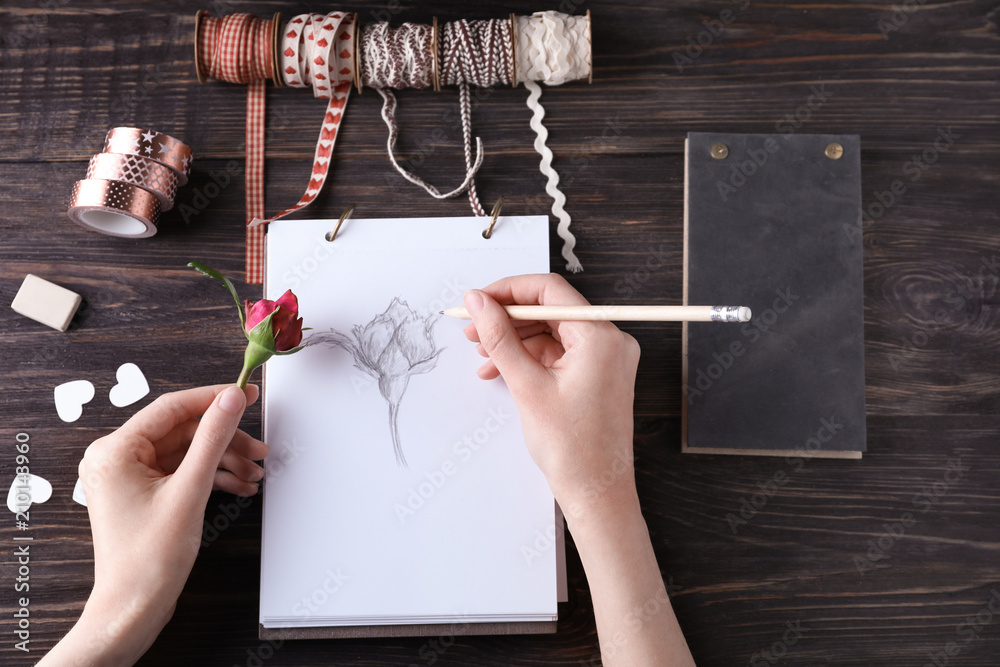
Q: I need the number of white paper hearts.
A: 4